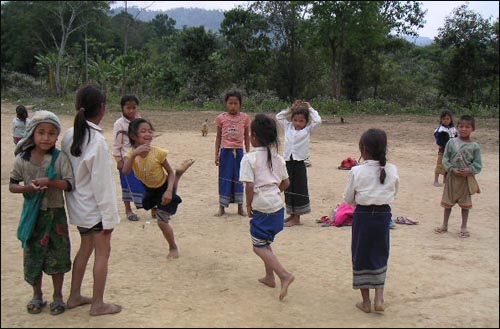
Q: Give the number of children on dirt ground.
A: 11